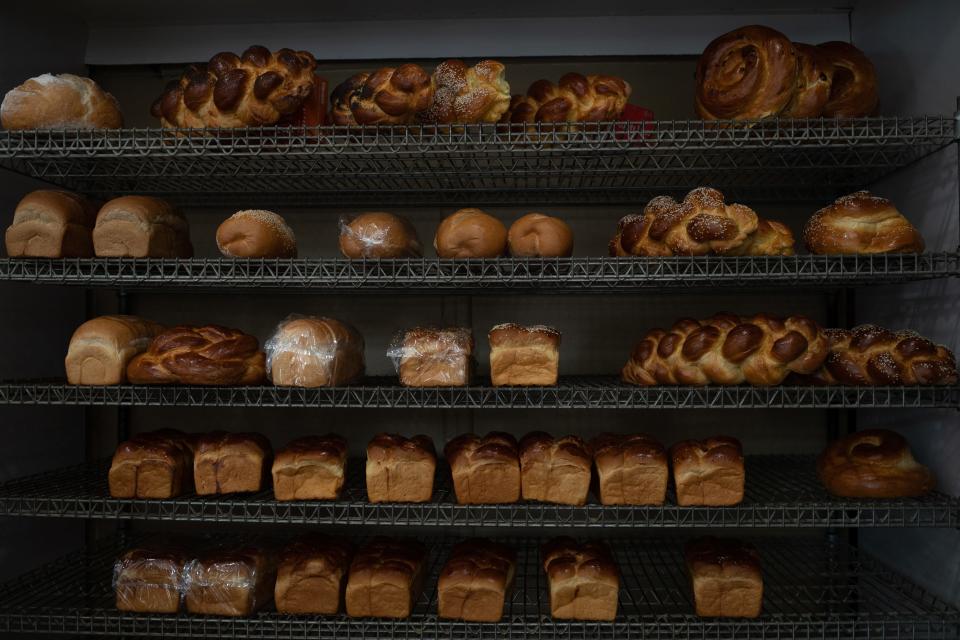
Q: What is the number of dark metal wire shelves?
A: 5